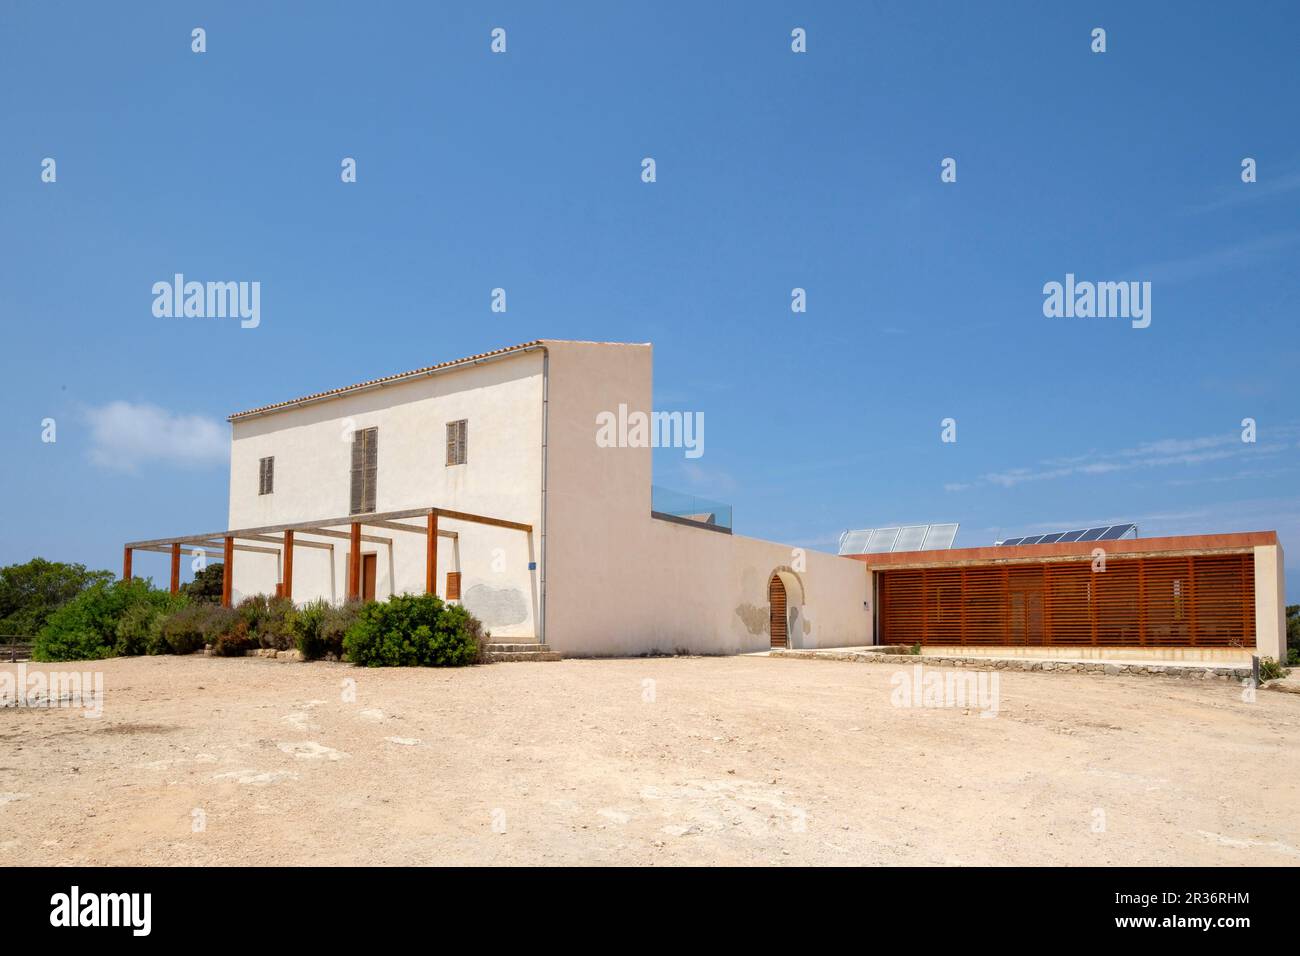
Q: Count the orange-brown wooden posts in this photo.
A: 6